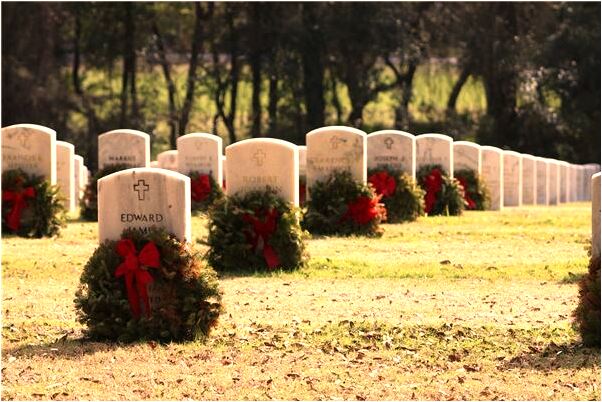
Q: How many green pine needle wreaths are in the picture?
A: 10